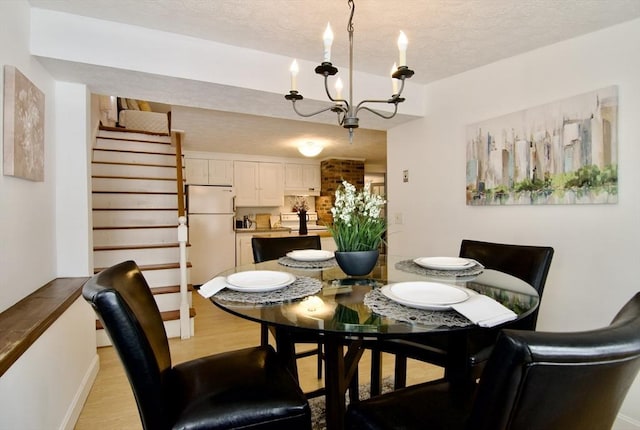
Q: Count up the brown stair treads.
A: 12